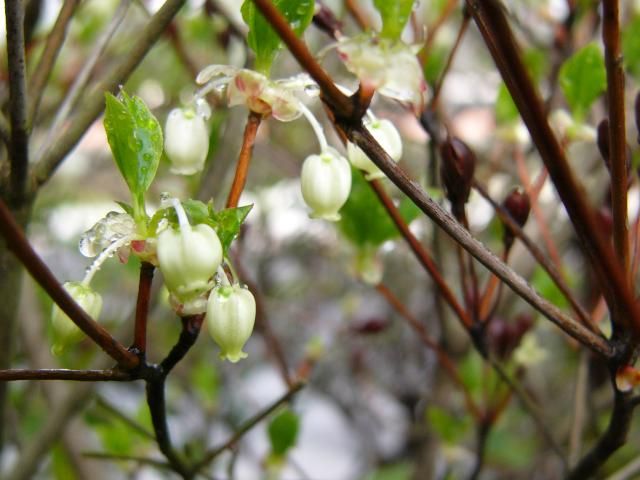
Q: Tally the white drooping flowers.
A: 6